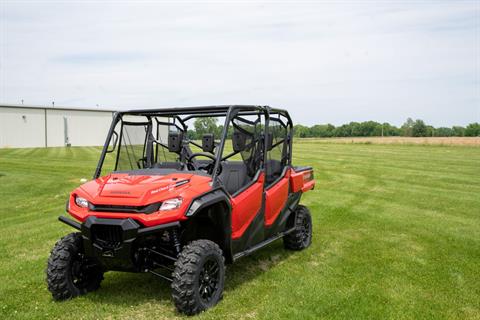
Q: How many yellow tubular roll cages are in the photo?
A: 0